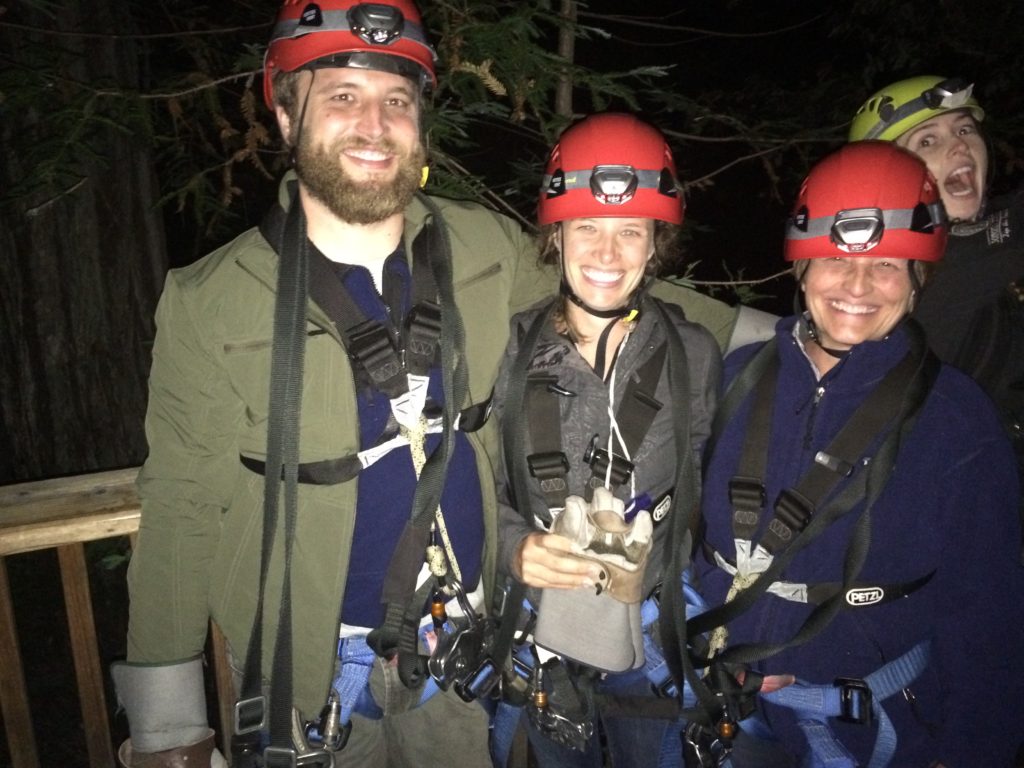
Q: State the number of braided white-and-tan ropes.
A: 2